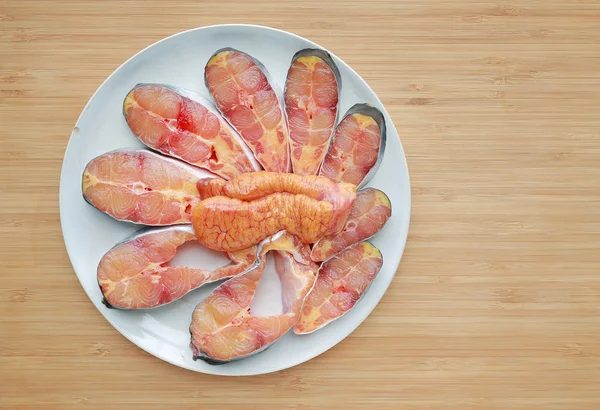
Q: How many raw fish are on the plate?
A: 9